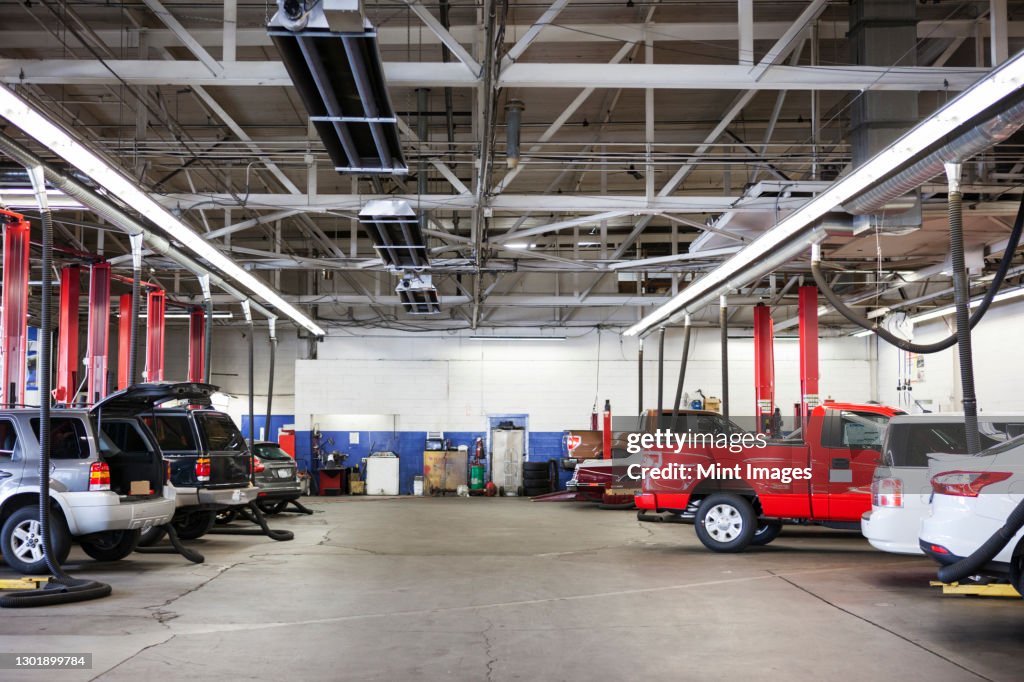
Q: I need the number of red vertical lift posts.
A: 8